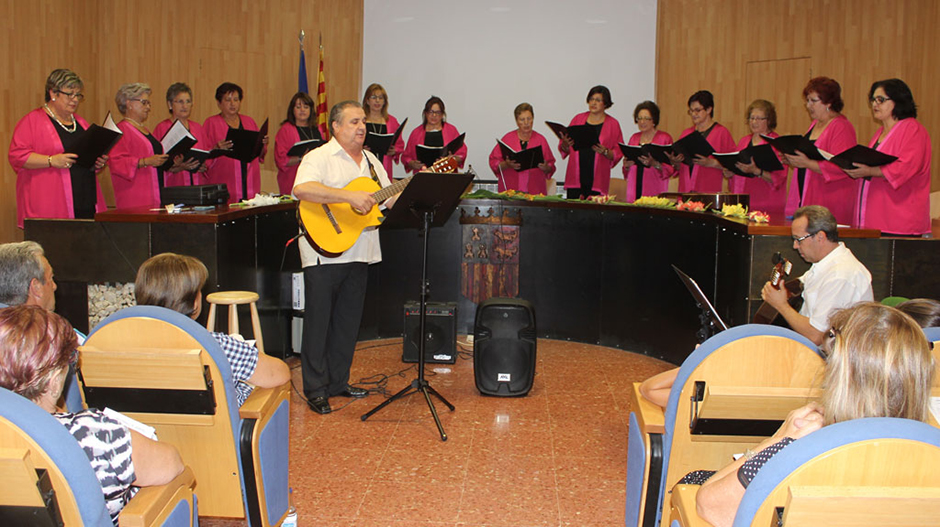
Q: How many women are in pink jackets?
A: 14